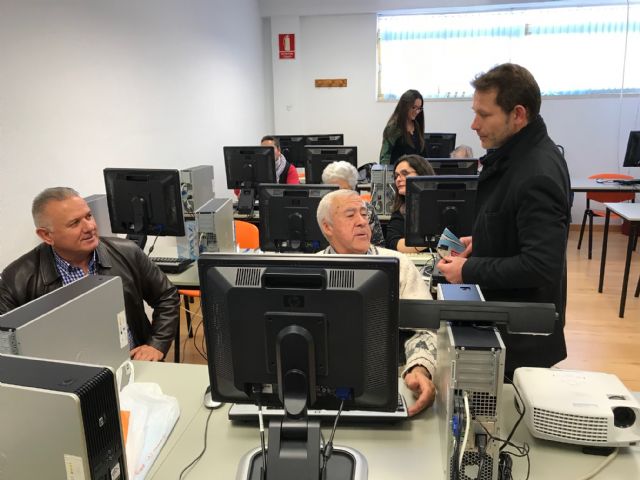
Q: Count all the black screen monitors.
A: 11